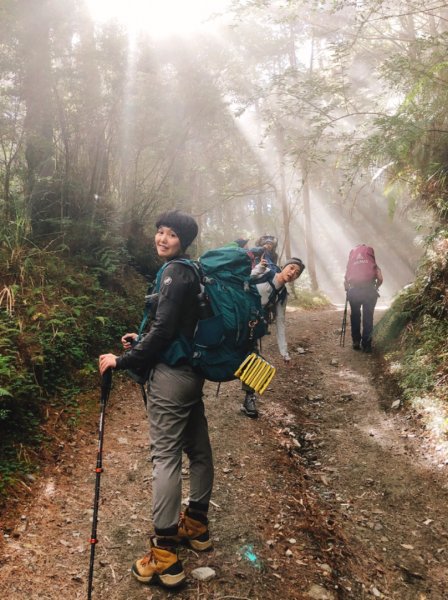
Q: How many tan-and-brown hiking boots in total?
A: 2